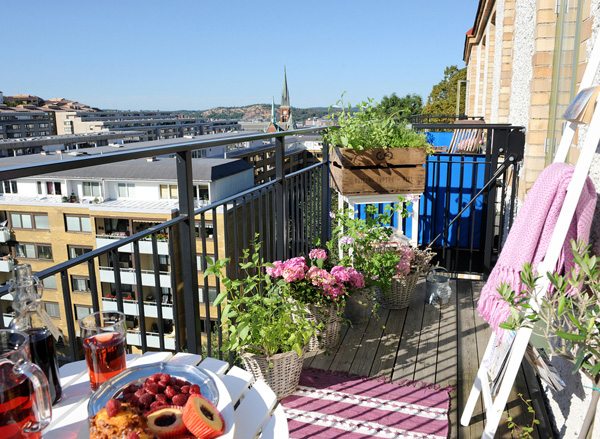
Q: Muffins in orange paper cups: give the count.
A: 2